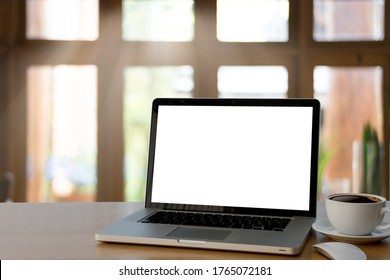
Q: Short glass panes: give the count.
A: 4